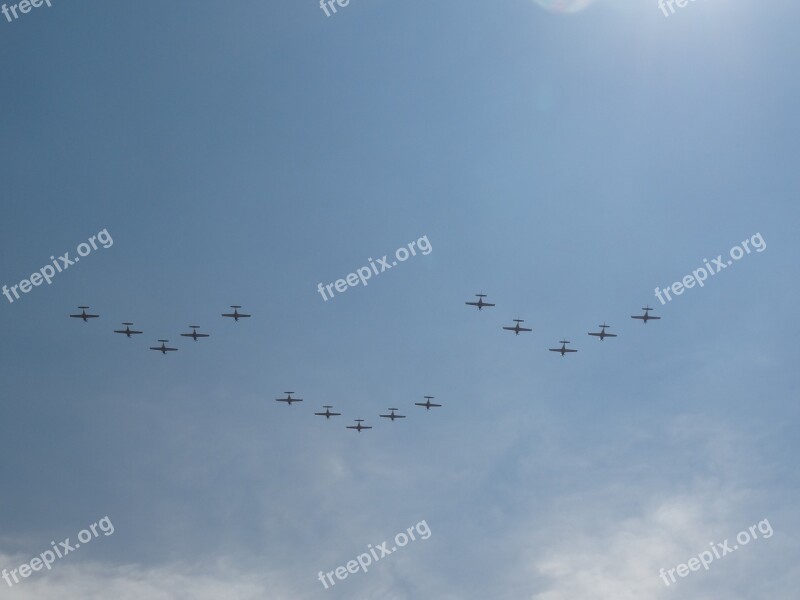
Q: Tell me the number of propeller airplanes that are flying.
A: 15